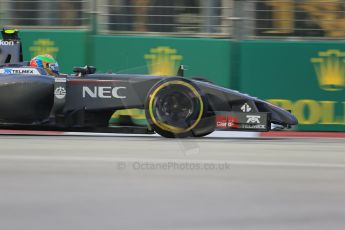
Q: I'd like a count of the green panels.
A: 3